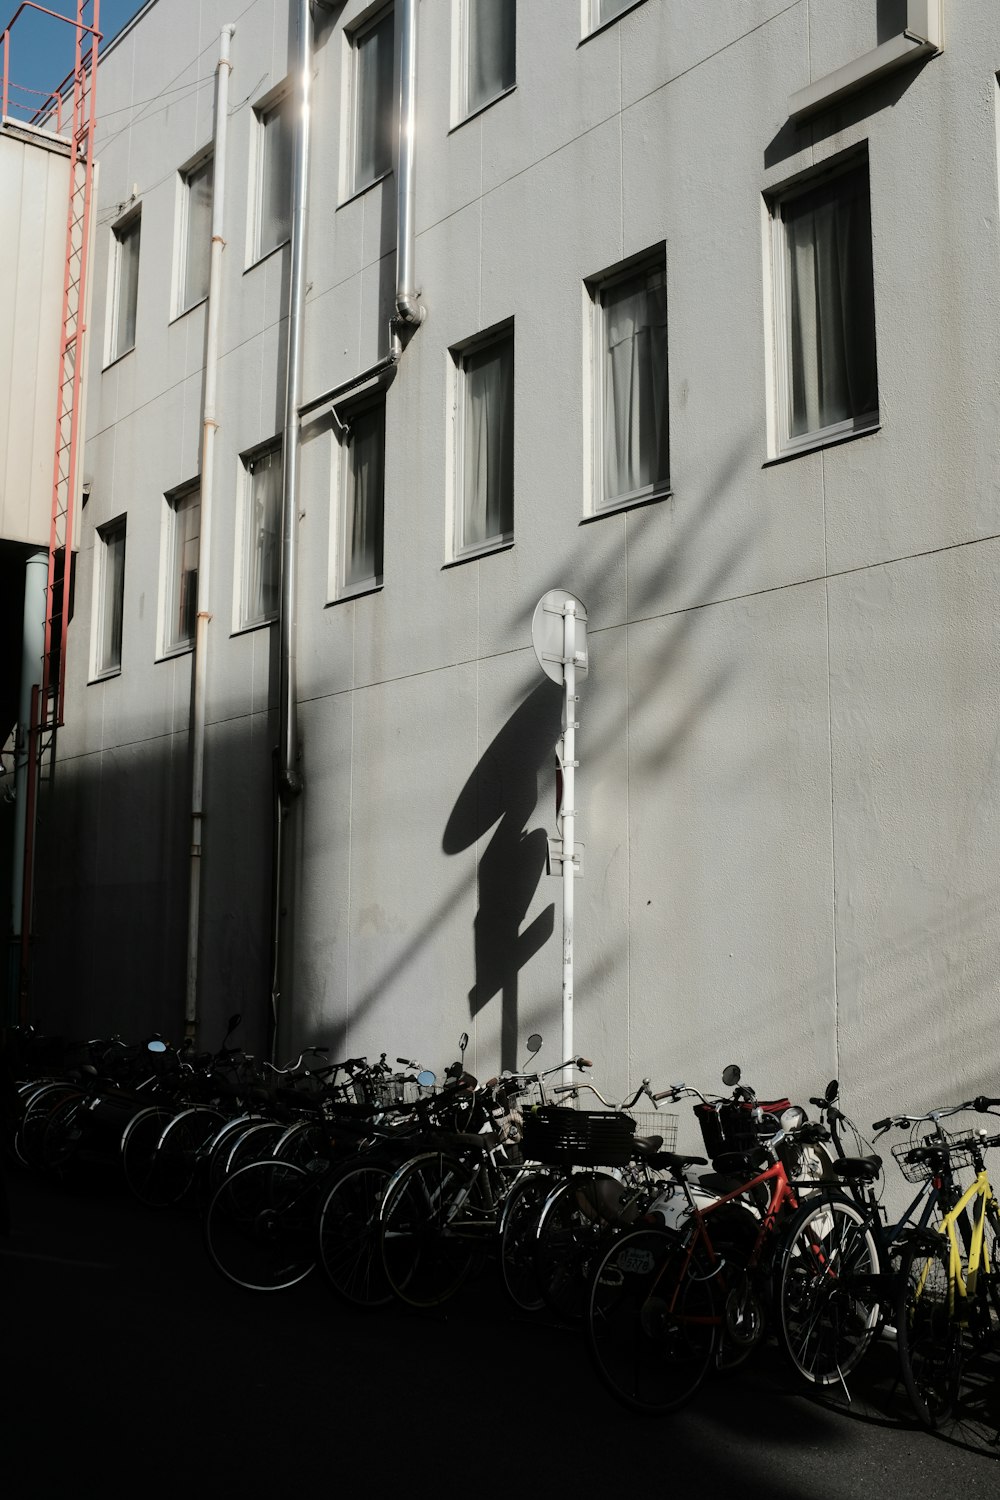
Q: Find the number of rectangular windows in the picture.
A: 13